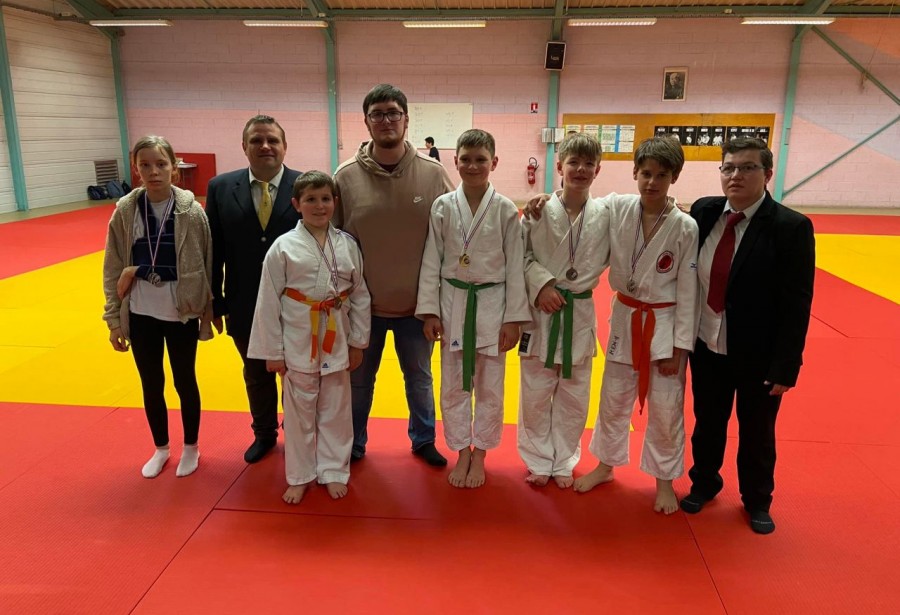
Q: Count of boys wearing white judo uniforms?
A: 4